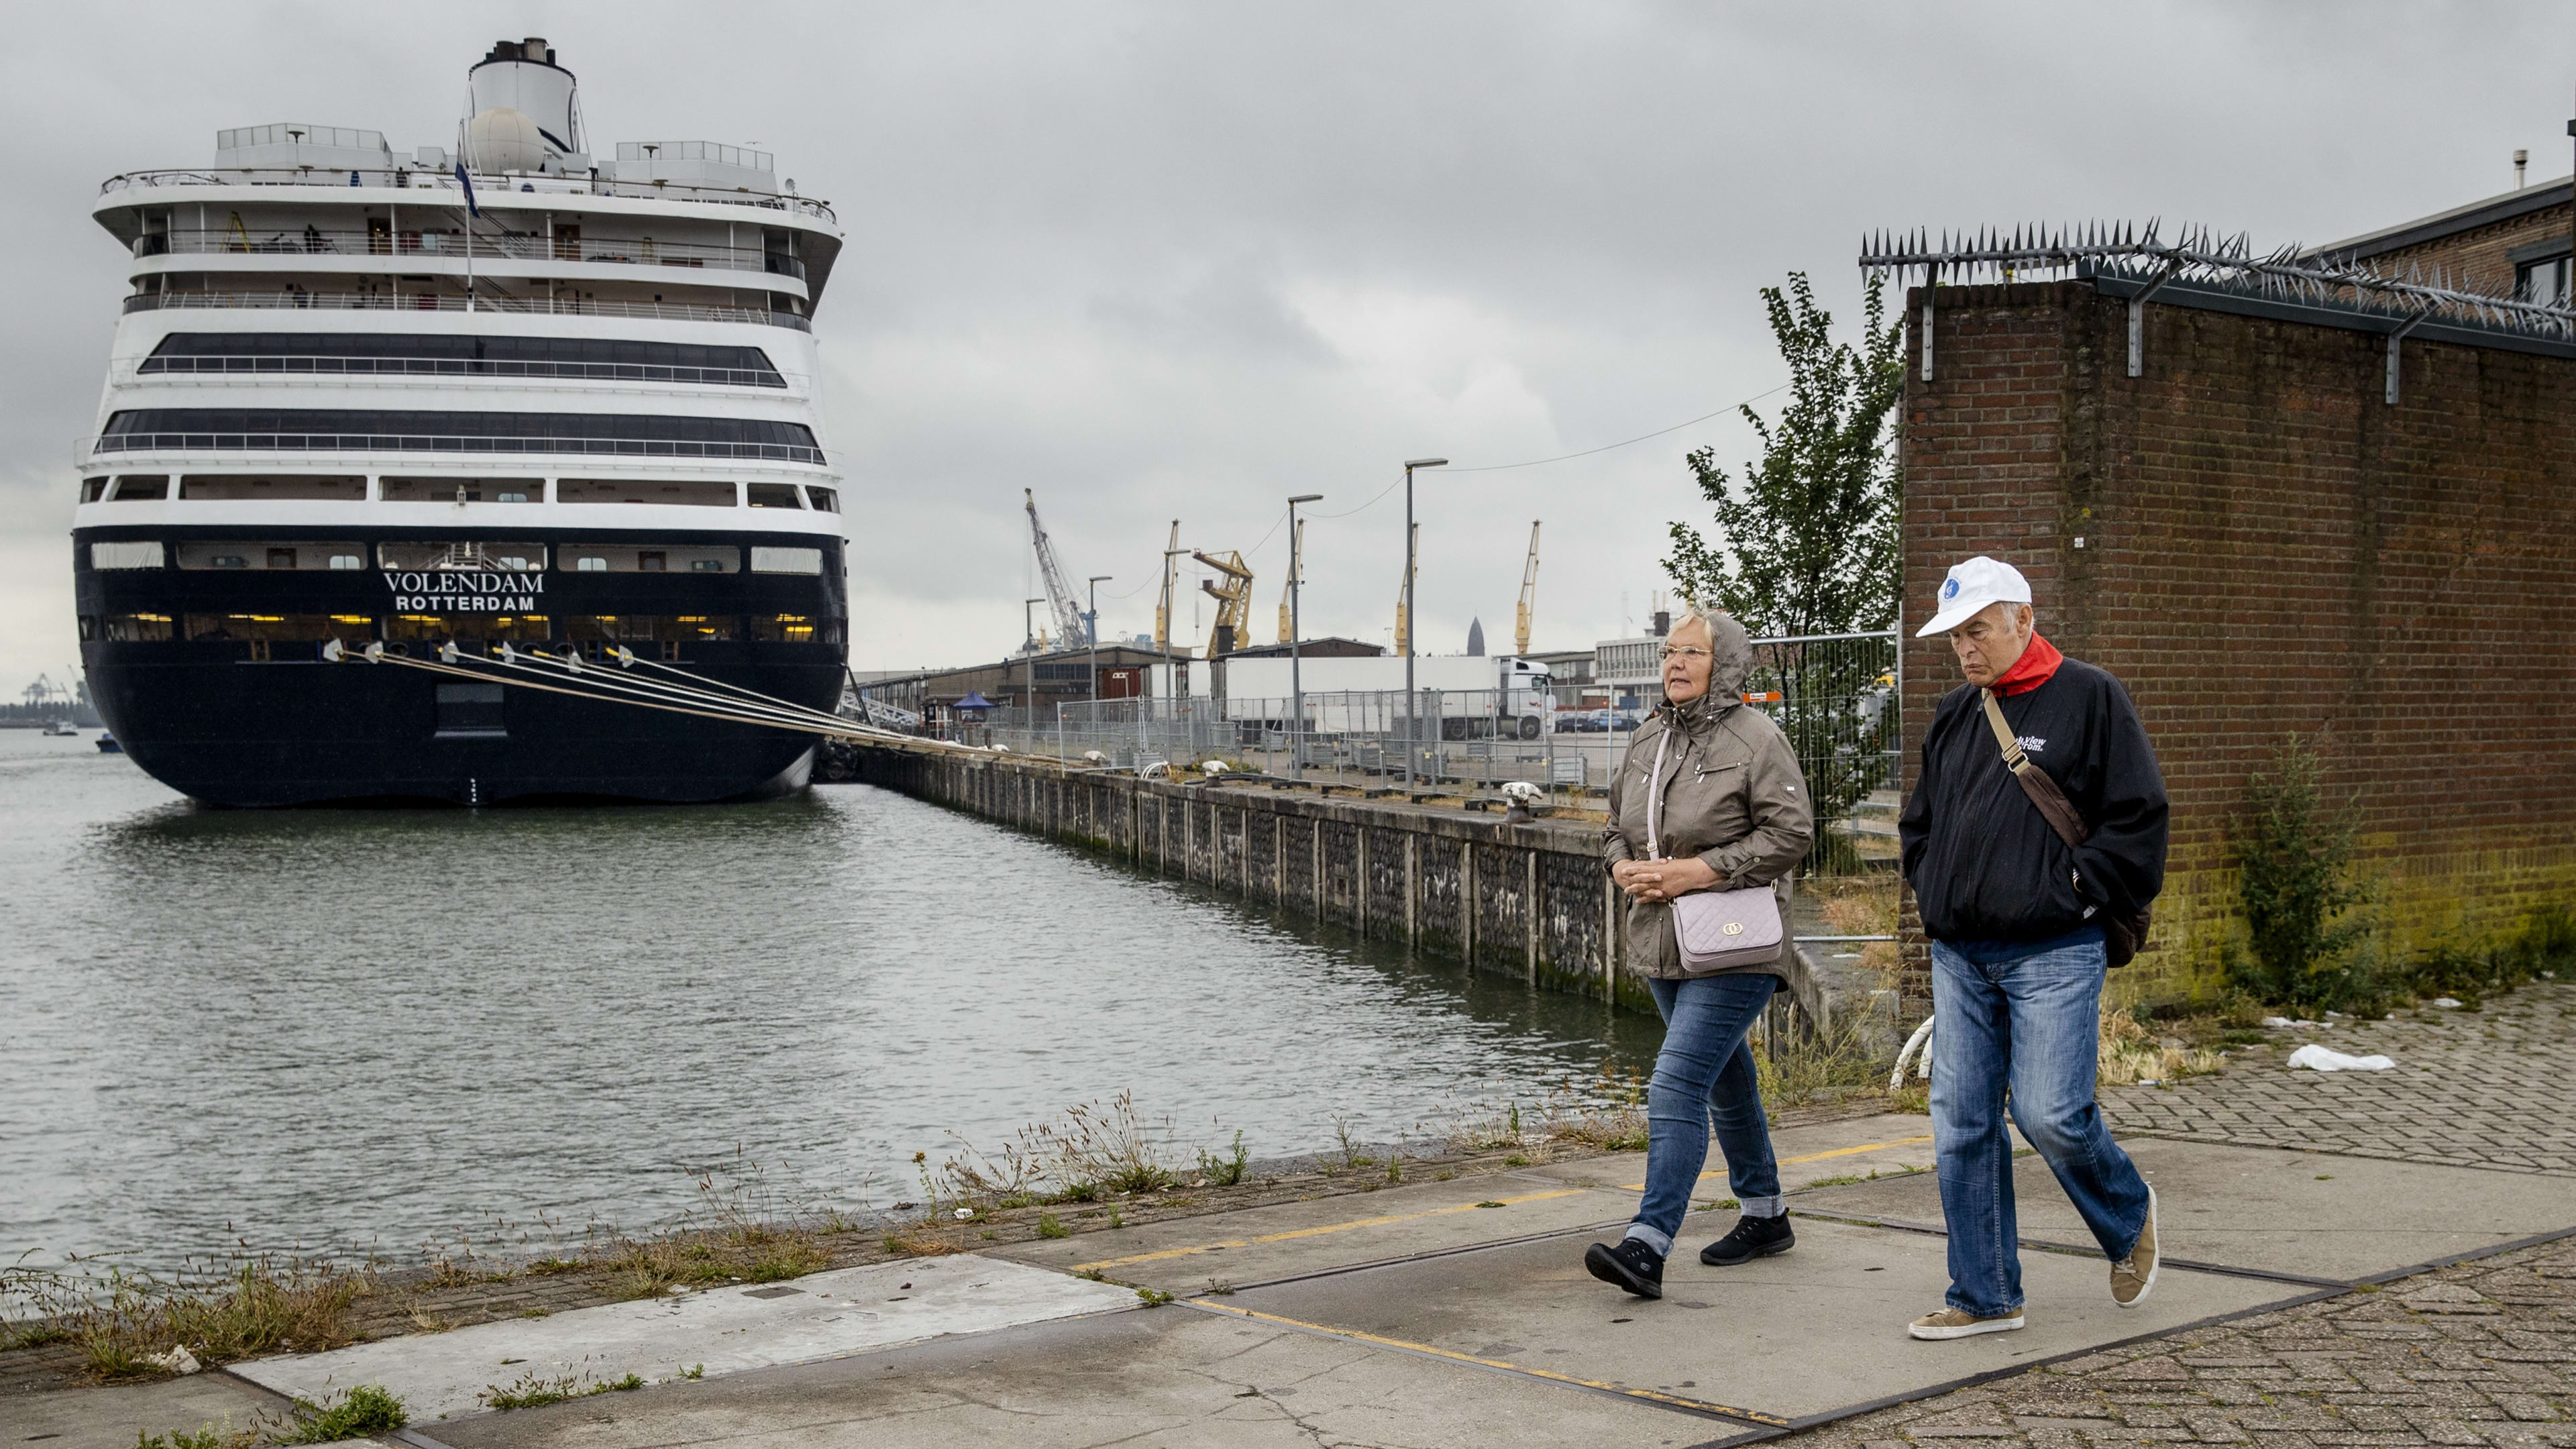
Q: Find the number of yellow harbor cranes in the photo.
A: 5